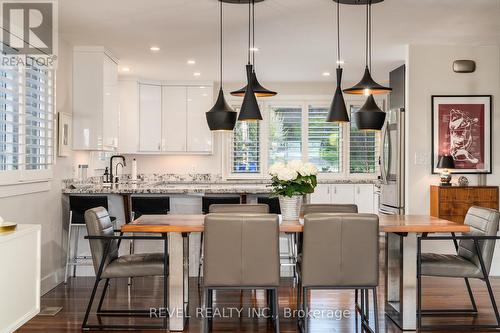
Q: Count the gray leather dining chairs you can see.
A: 6